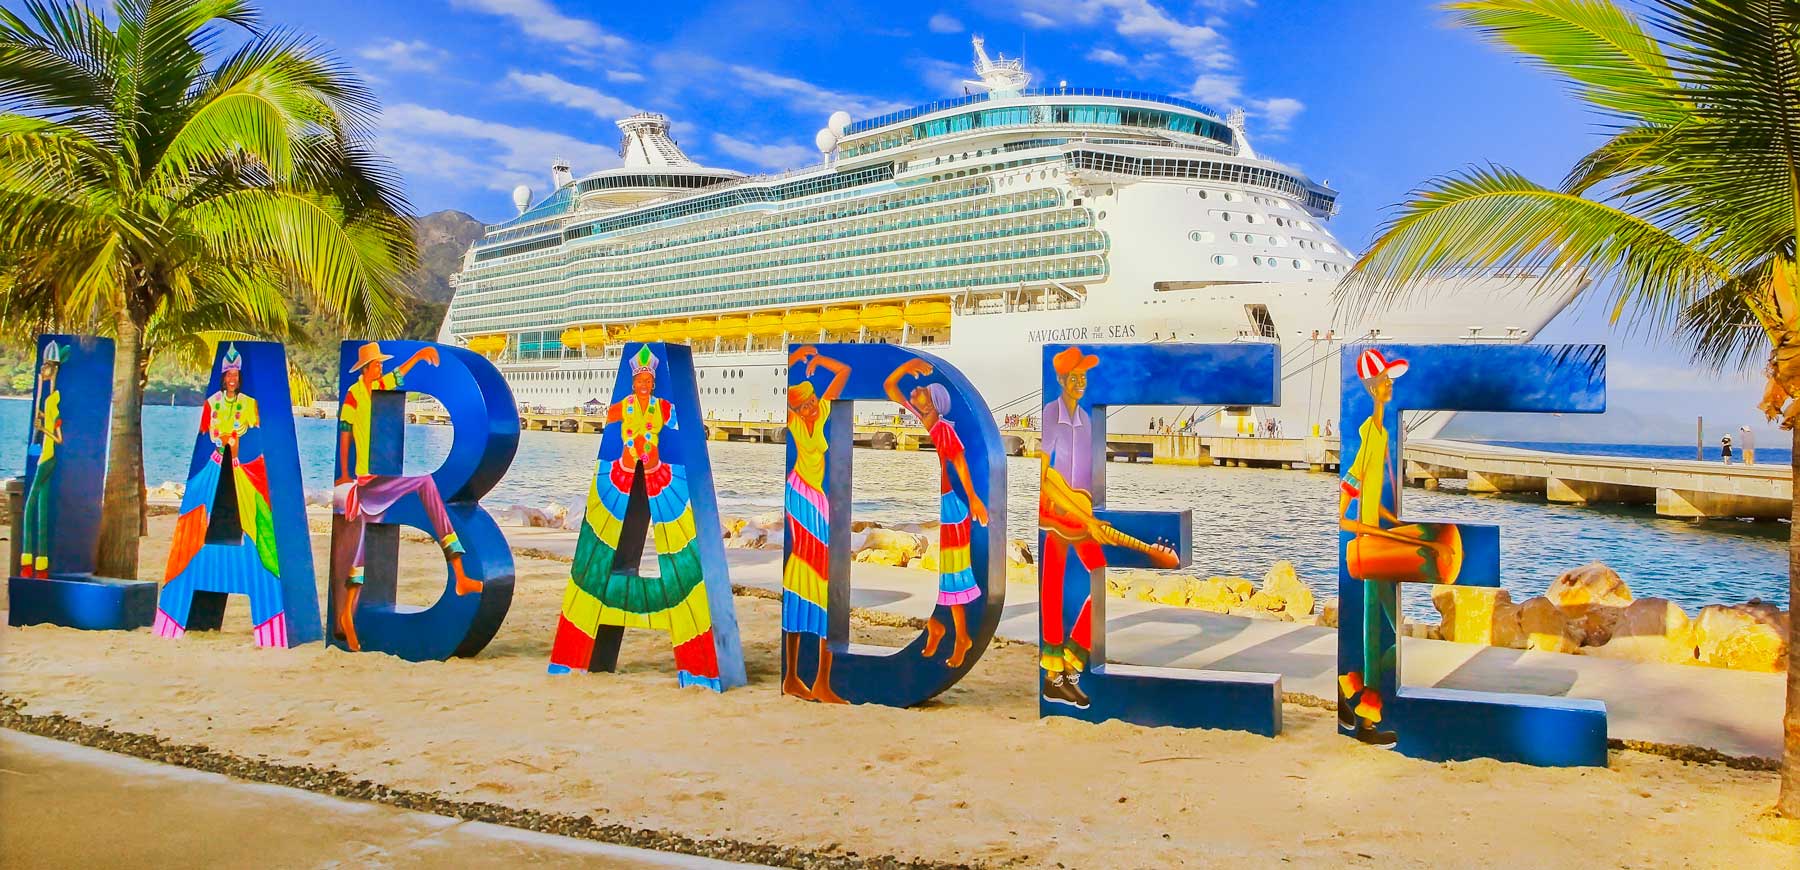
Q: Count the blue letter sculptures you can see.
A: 7